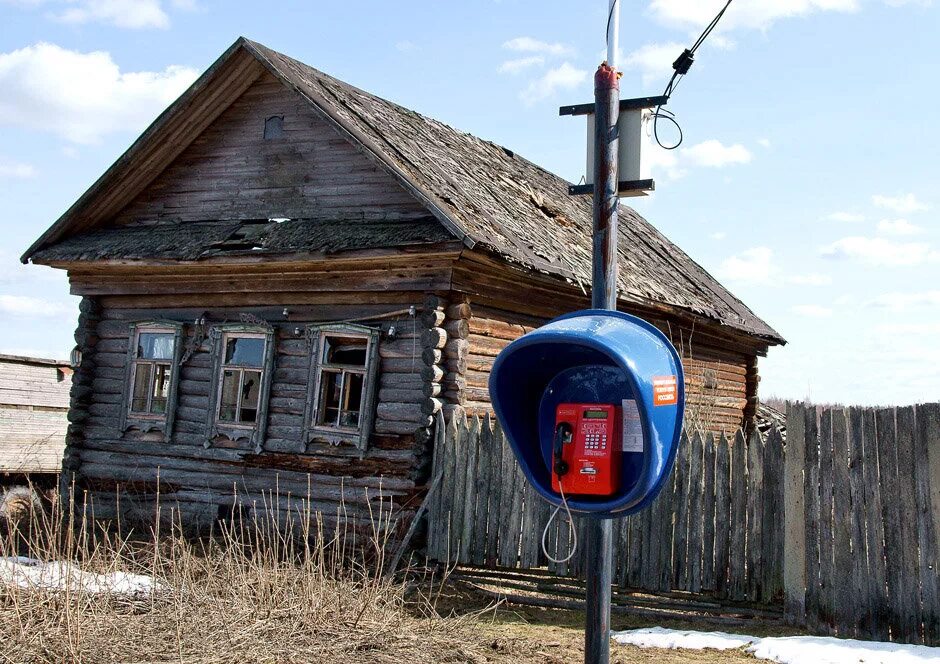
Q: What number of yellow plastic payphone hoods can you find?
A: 0